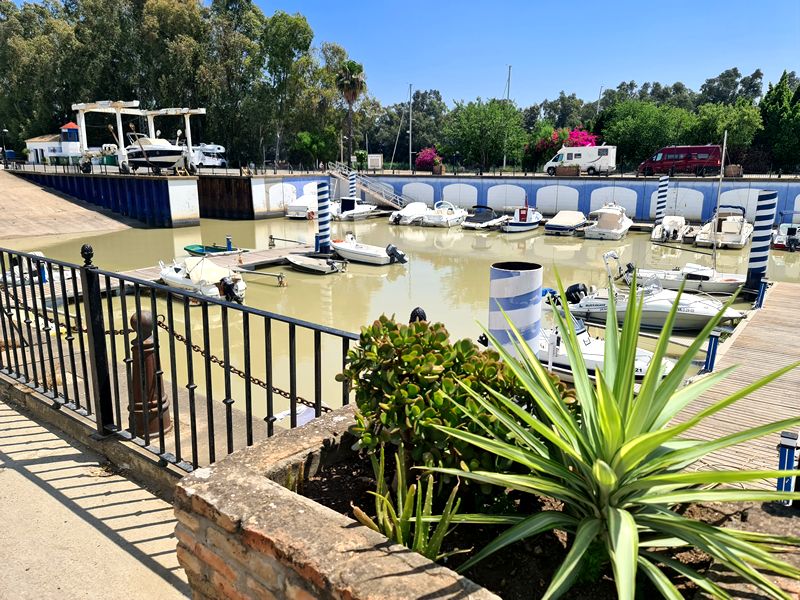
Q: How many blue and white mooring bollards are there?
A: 5